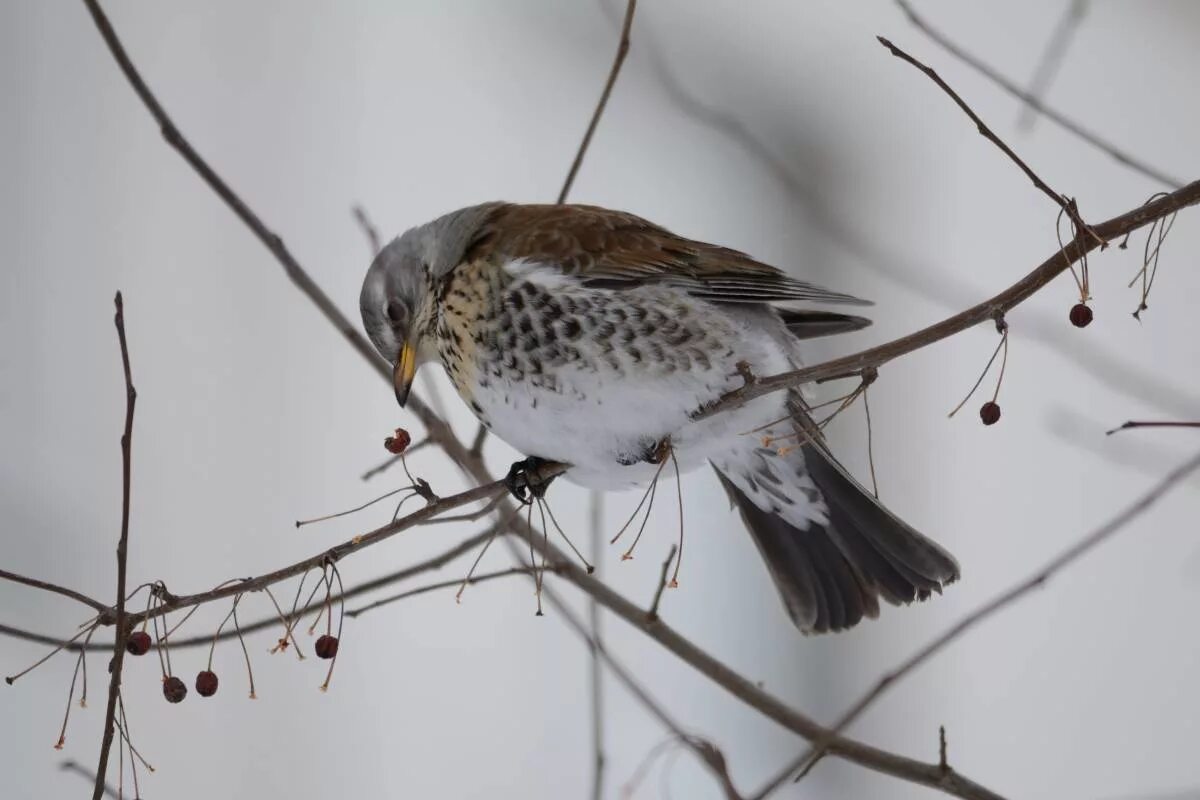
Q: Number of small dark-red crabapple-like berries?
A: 7